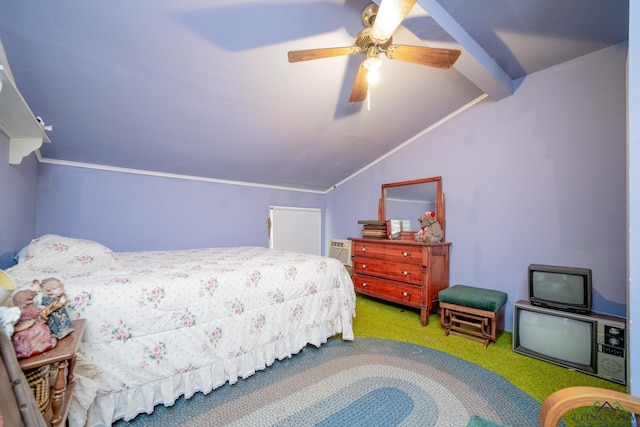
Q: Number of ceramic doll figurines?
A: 2